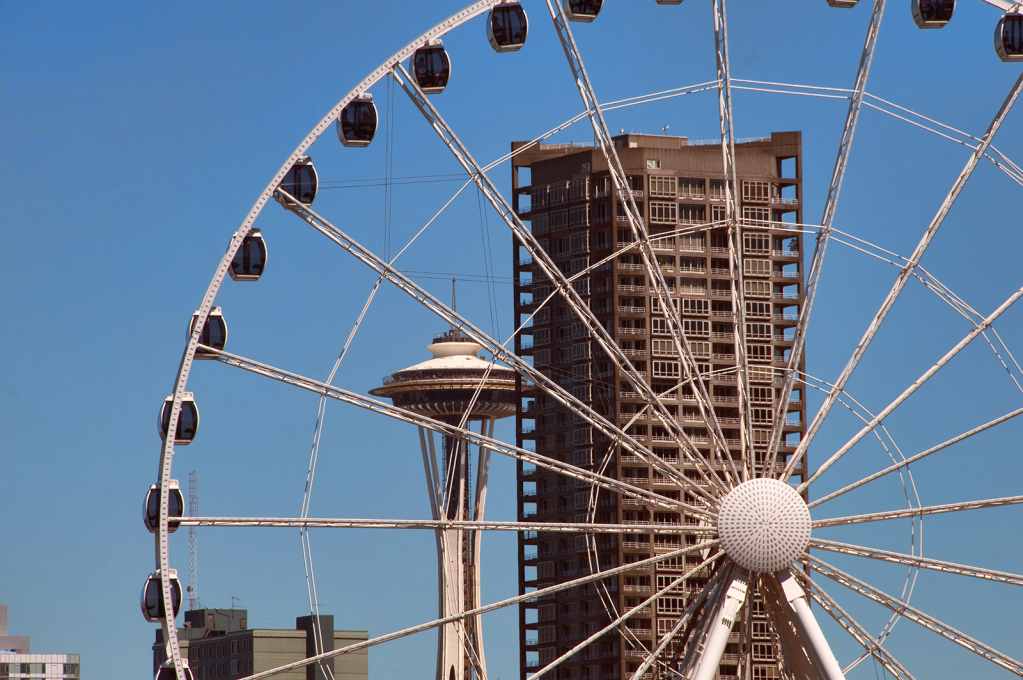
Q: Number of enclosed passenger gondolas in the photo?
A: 15